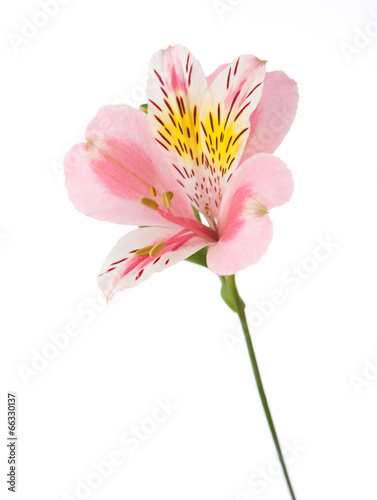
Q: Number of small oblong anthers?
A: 6